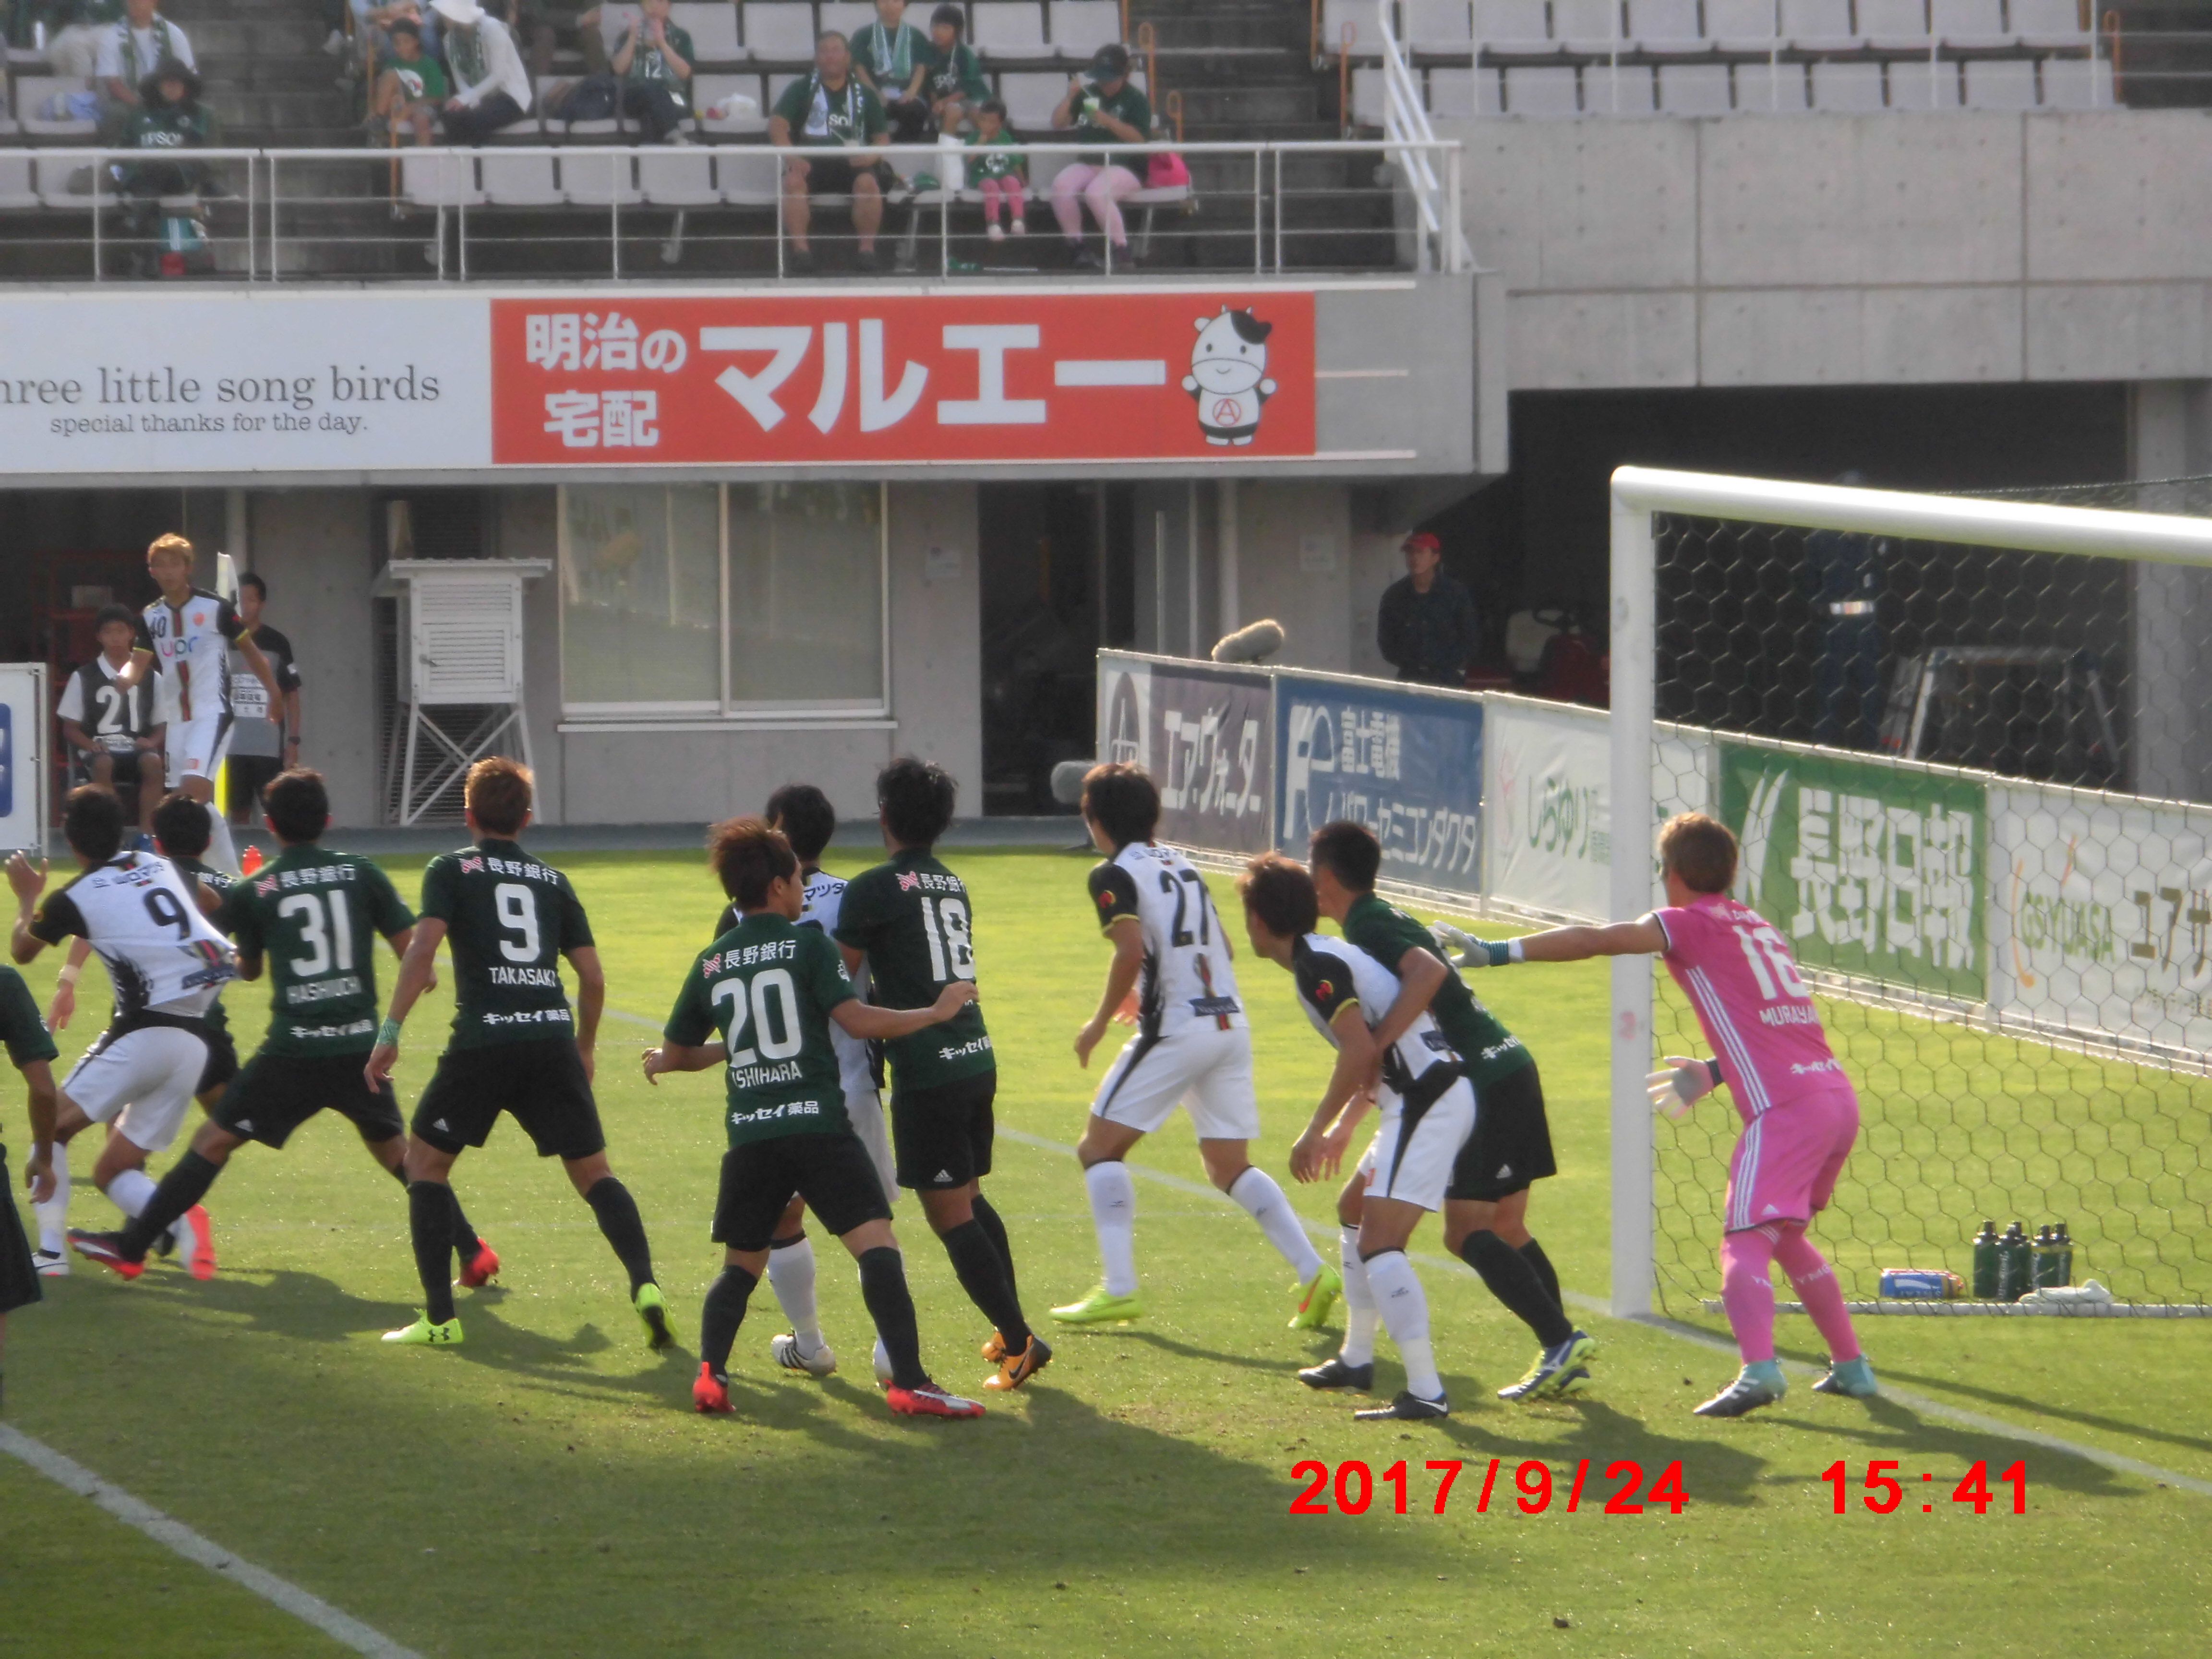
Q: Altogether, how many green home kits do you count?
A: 7